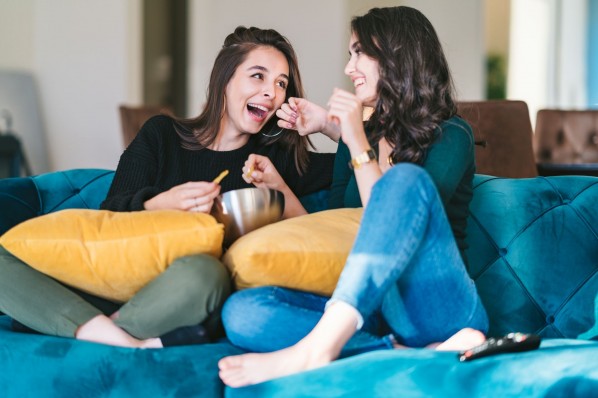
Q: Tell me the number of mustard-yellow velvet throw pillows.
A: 2